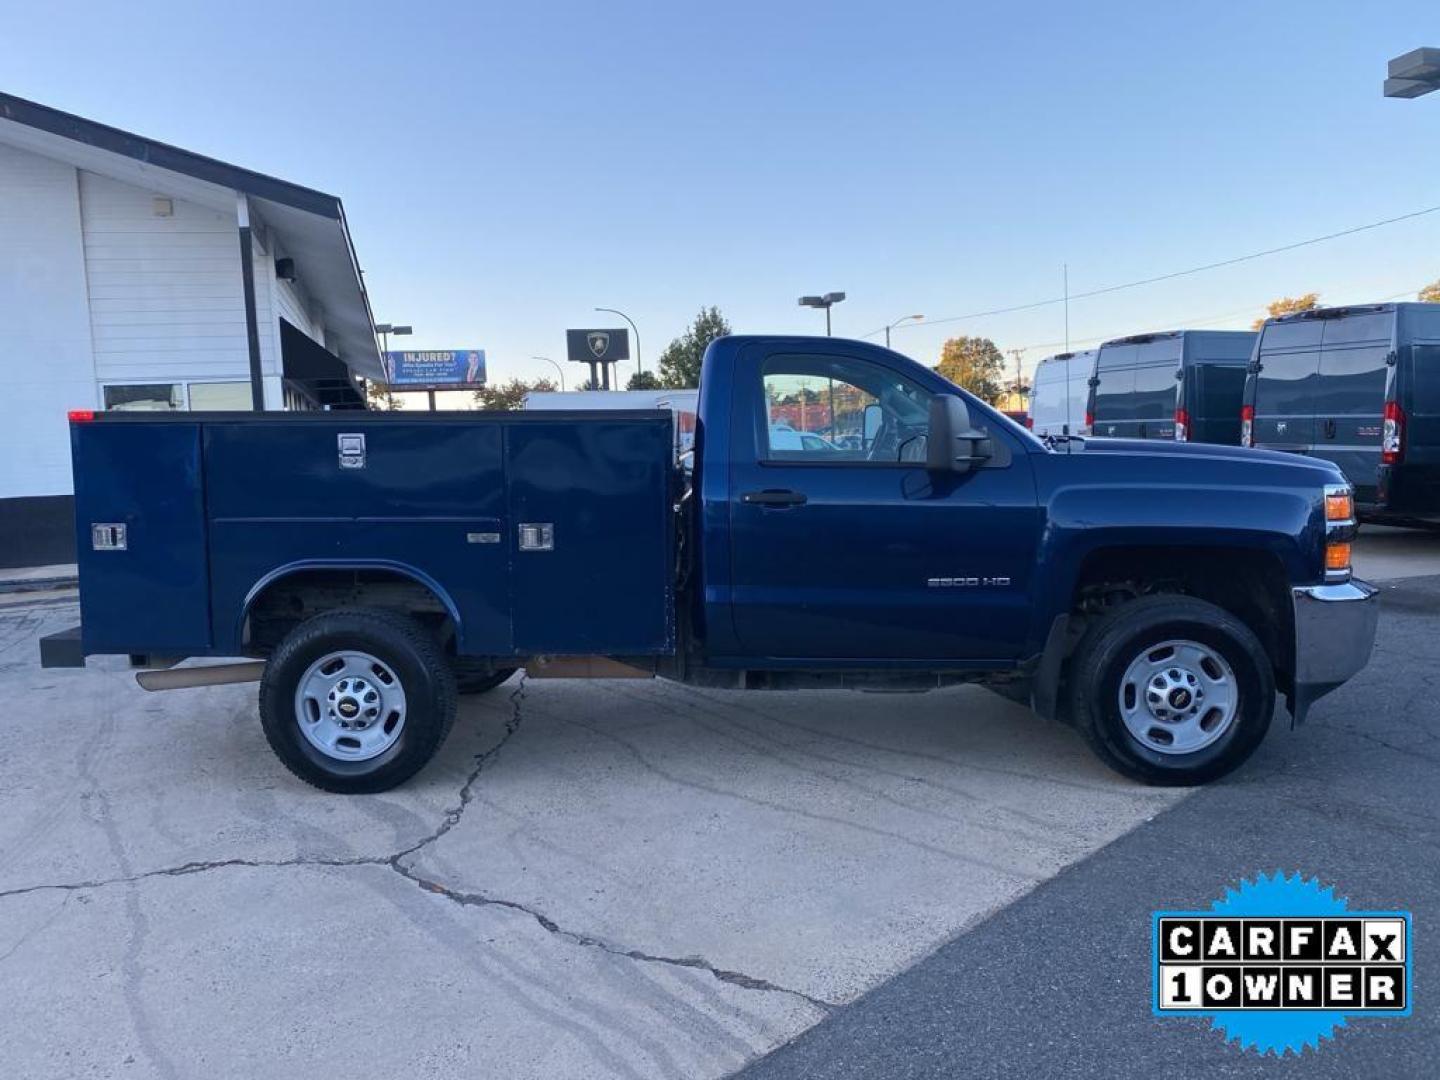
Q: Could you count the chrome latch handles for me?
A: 3